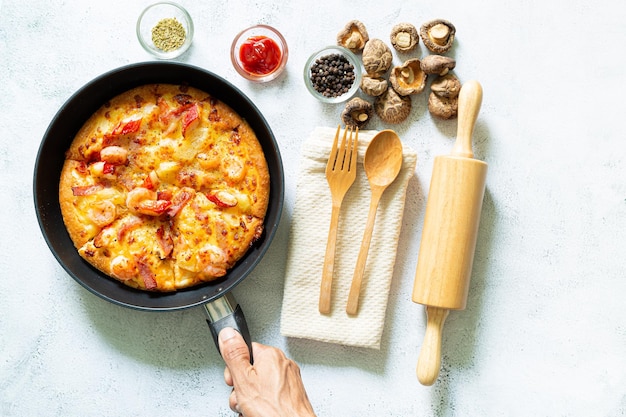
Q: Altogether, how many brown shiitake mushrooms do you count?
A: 11